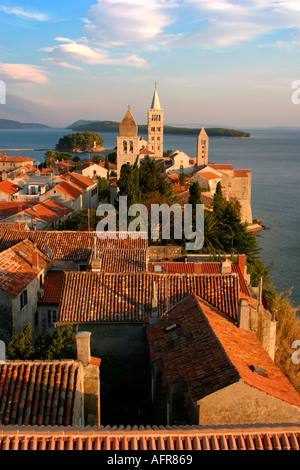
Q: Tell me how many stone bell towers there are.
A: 3